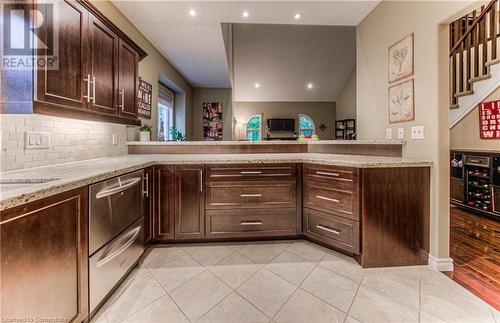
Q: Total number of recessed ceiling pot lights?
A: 5